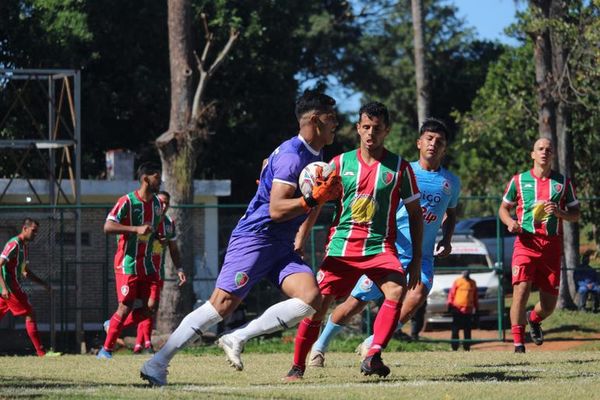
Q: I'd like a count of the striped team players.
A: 5